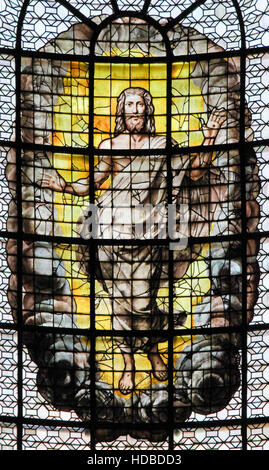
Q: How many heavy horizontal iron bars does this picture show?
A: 5